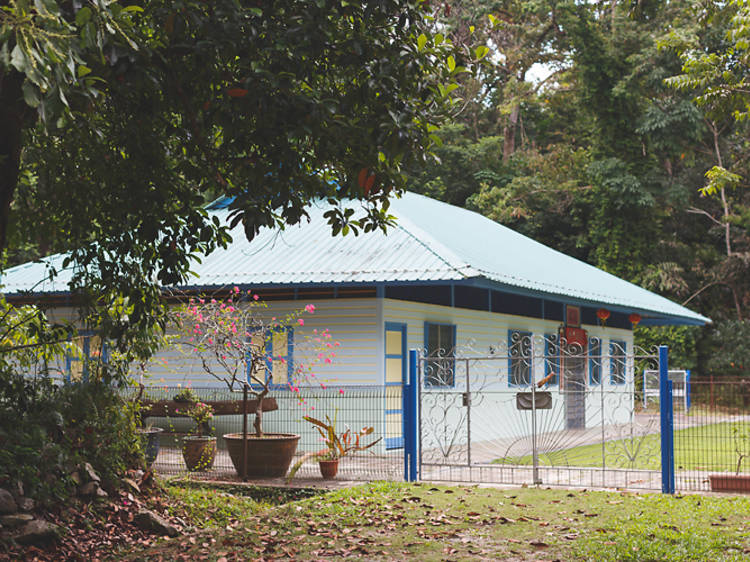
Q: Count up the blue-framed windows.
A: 7